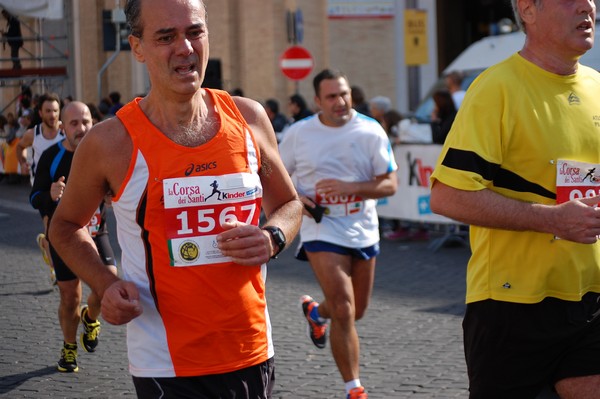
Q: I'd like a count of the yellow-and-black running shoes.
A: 2